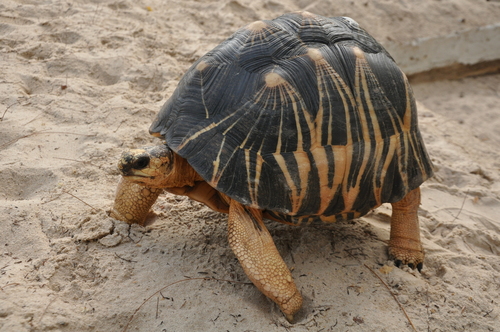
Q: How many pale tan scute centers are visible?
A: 6